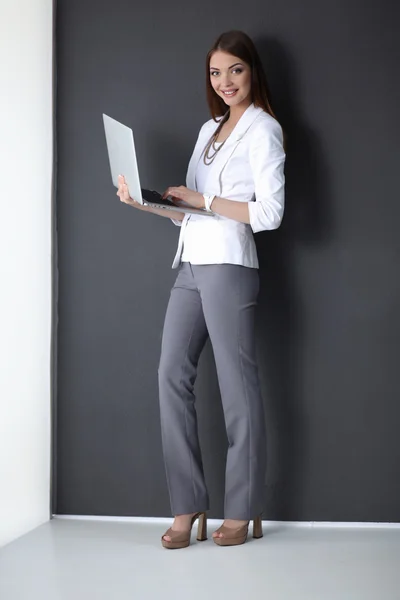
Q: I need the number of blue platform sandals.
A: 0